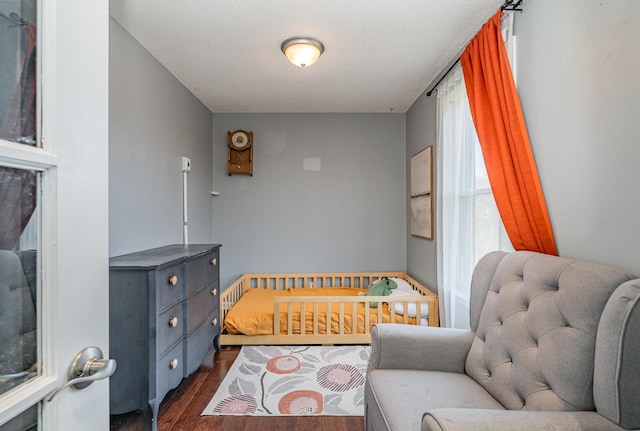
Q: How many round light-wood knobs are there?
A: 6